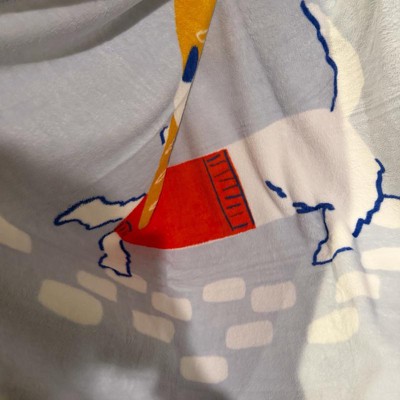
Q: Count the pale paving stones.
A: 13